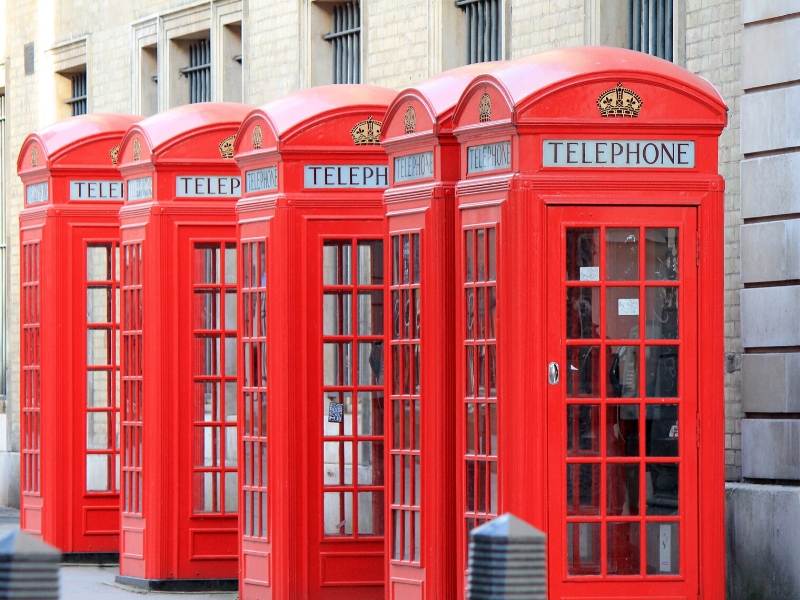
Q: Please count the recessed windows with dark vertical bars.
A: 5